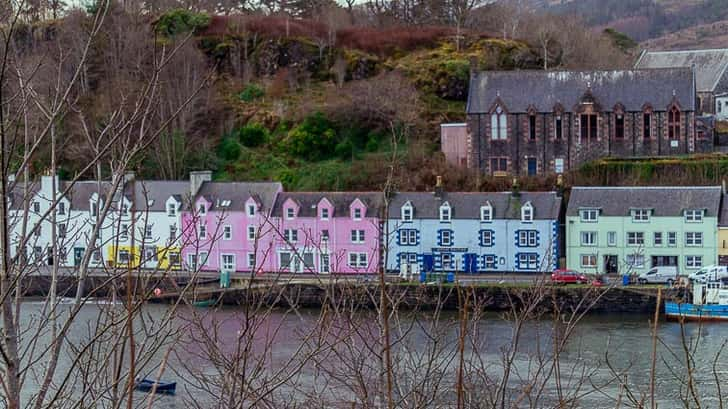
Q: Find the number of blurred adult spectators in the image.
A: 0